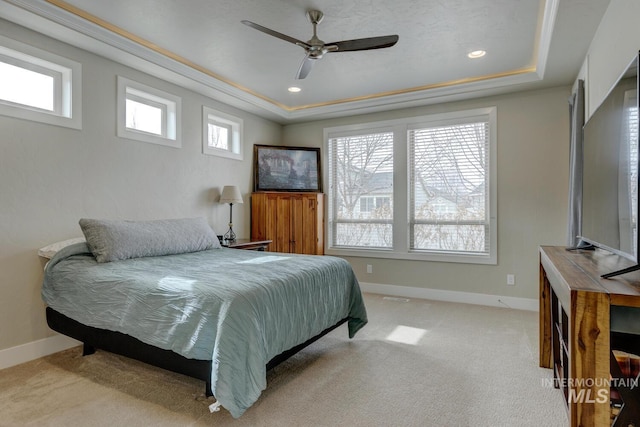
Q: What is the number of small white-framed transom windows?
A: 3